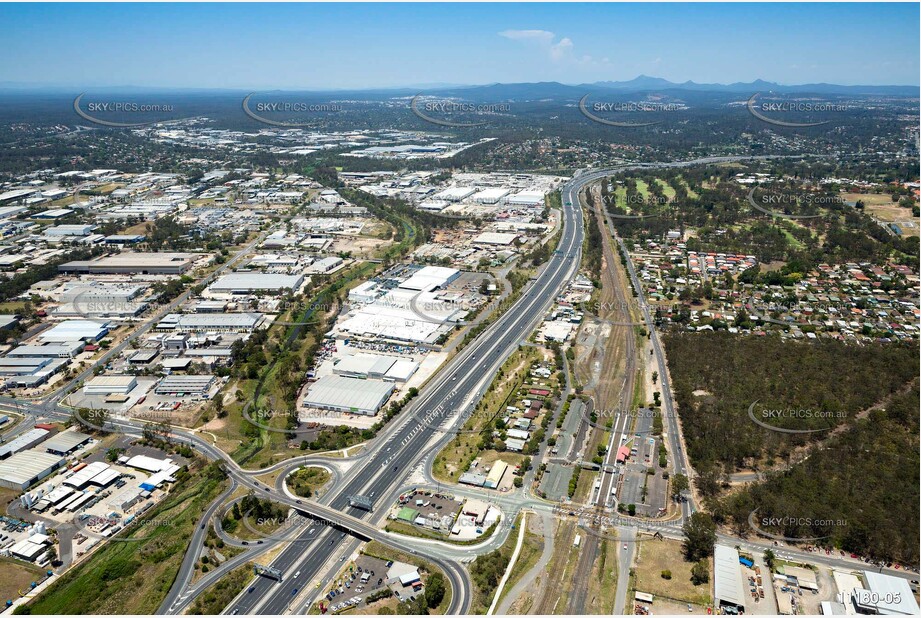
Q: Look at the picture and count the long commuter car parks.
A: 2